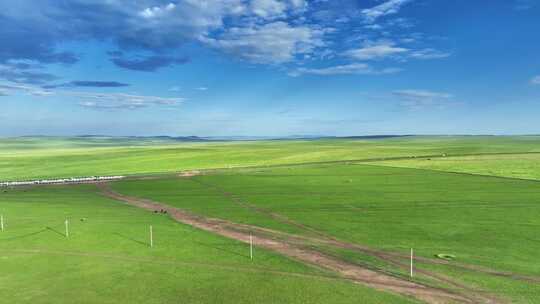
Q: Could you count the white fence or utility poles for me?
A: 5